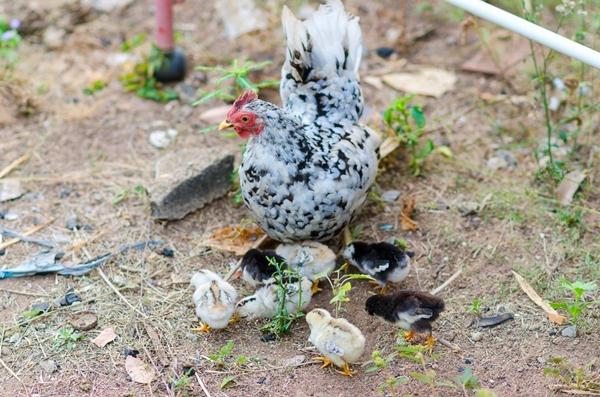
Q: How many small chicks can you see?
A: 7